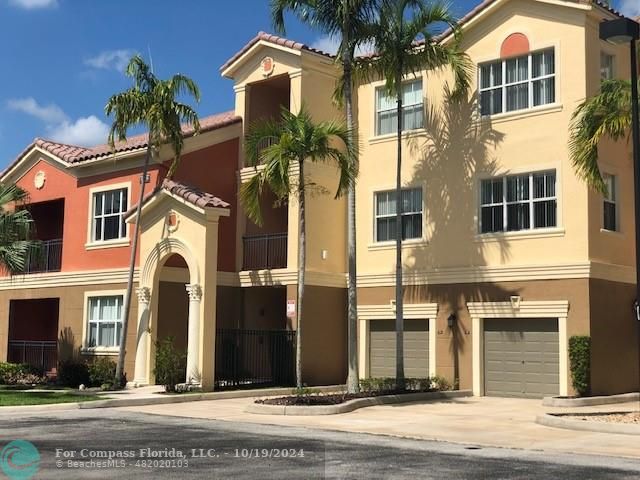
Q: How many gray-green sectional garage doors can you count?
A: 2